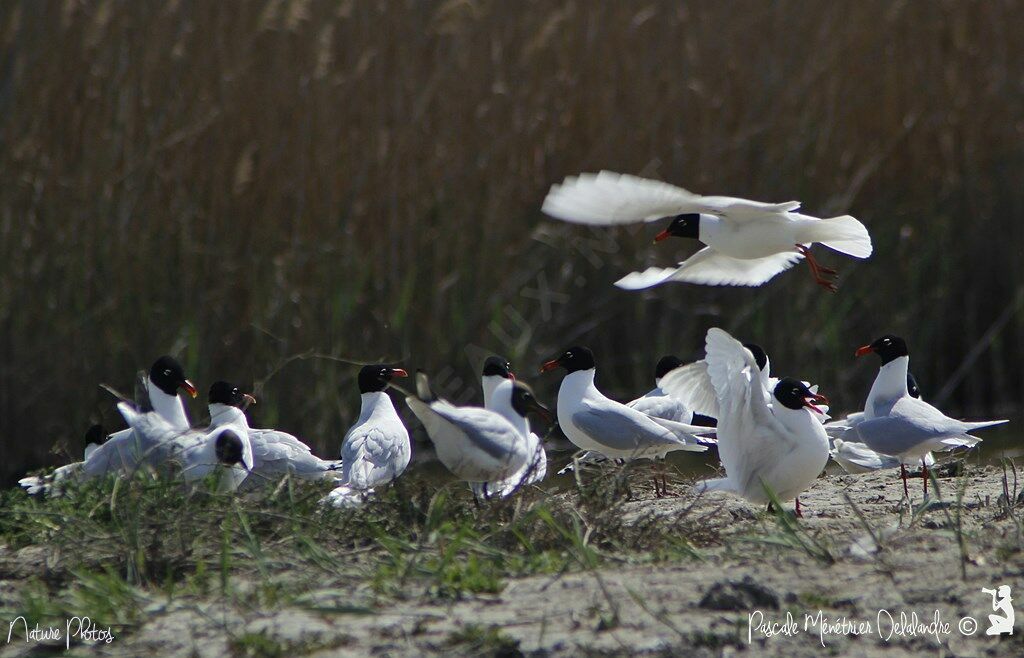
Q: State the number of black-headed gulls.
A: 14